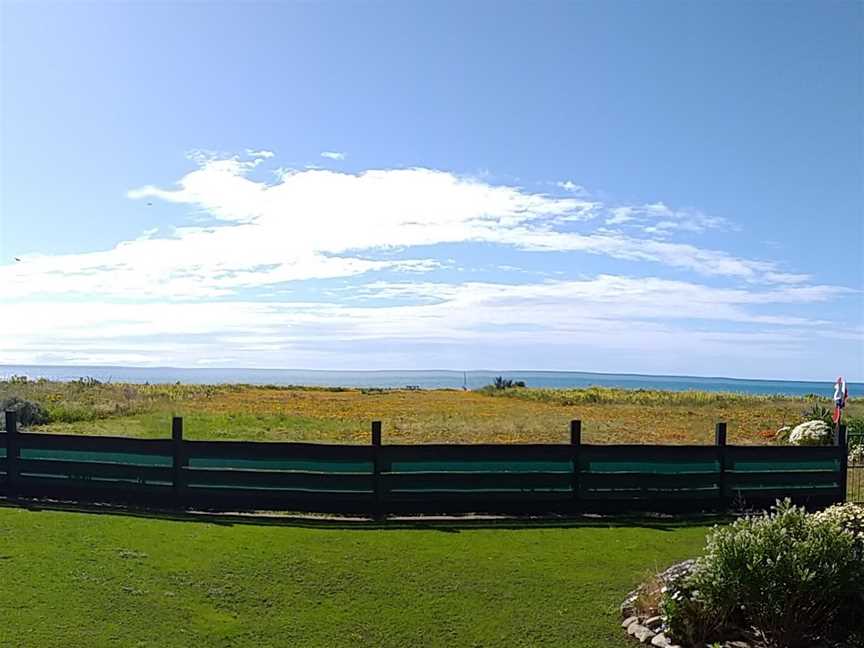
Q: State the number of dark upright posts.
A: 6